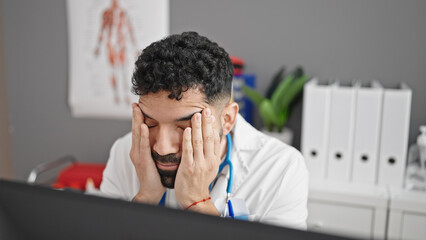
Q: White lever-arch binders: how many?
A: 4